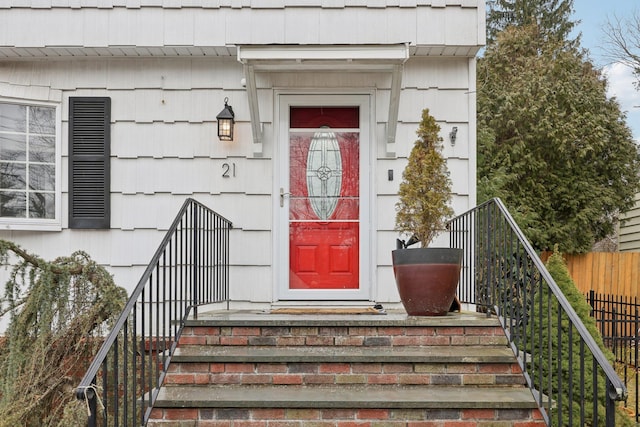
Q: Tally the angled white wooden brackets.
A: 2